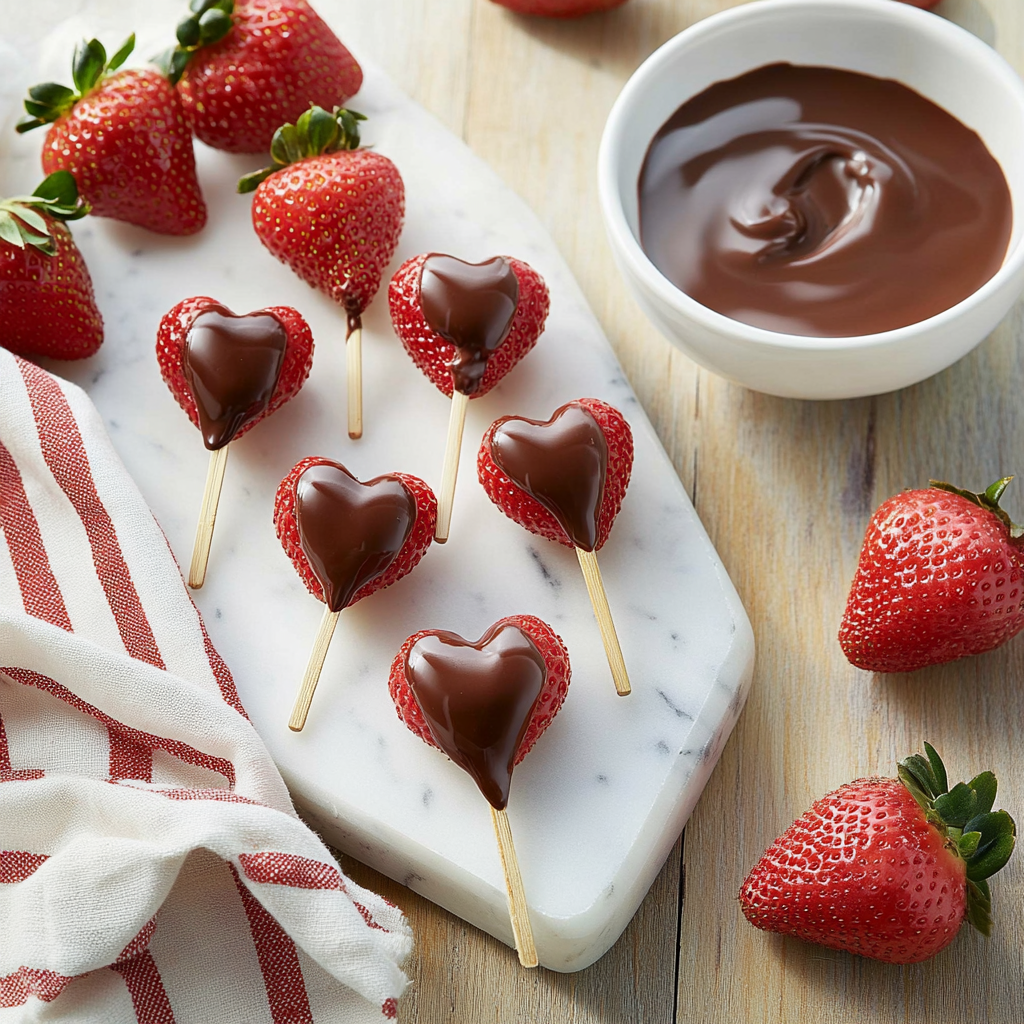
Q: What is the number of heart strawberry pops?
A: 5